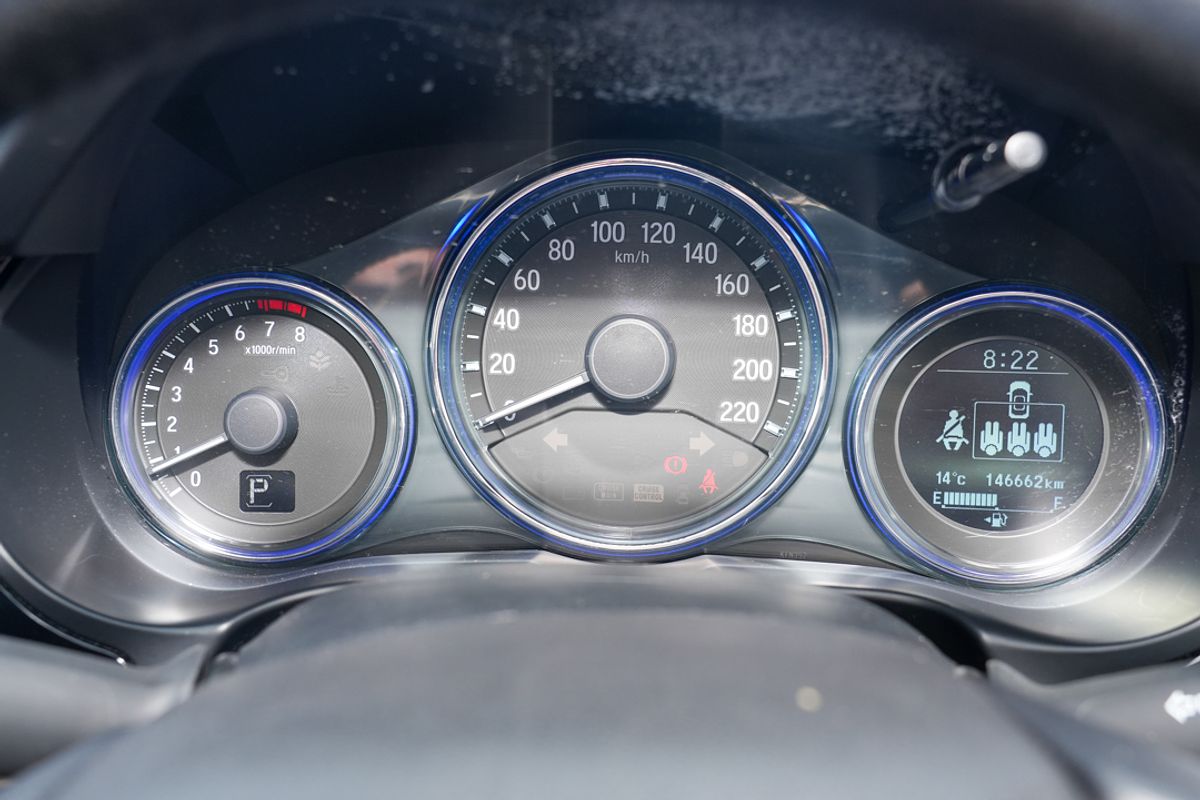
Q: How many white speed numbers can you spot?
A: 12